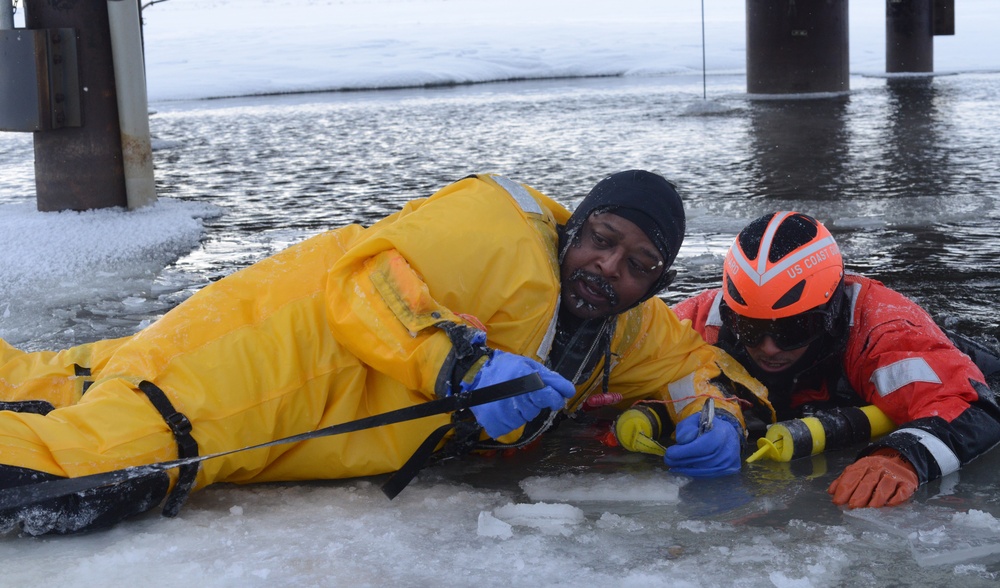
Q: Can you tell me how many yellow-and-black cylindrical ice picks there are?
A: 2